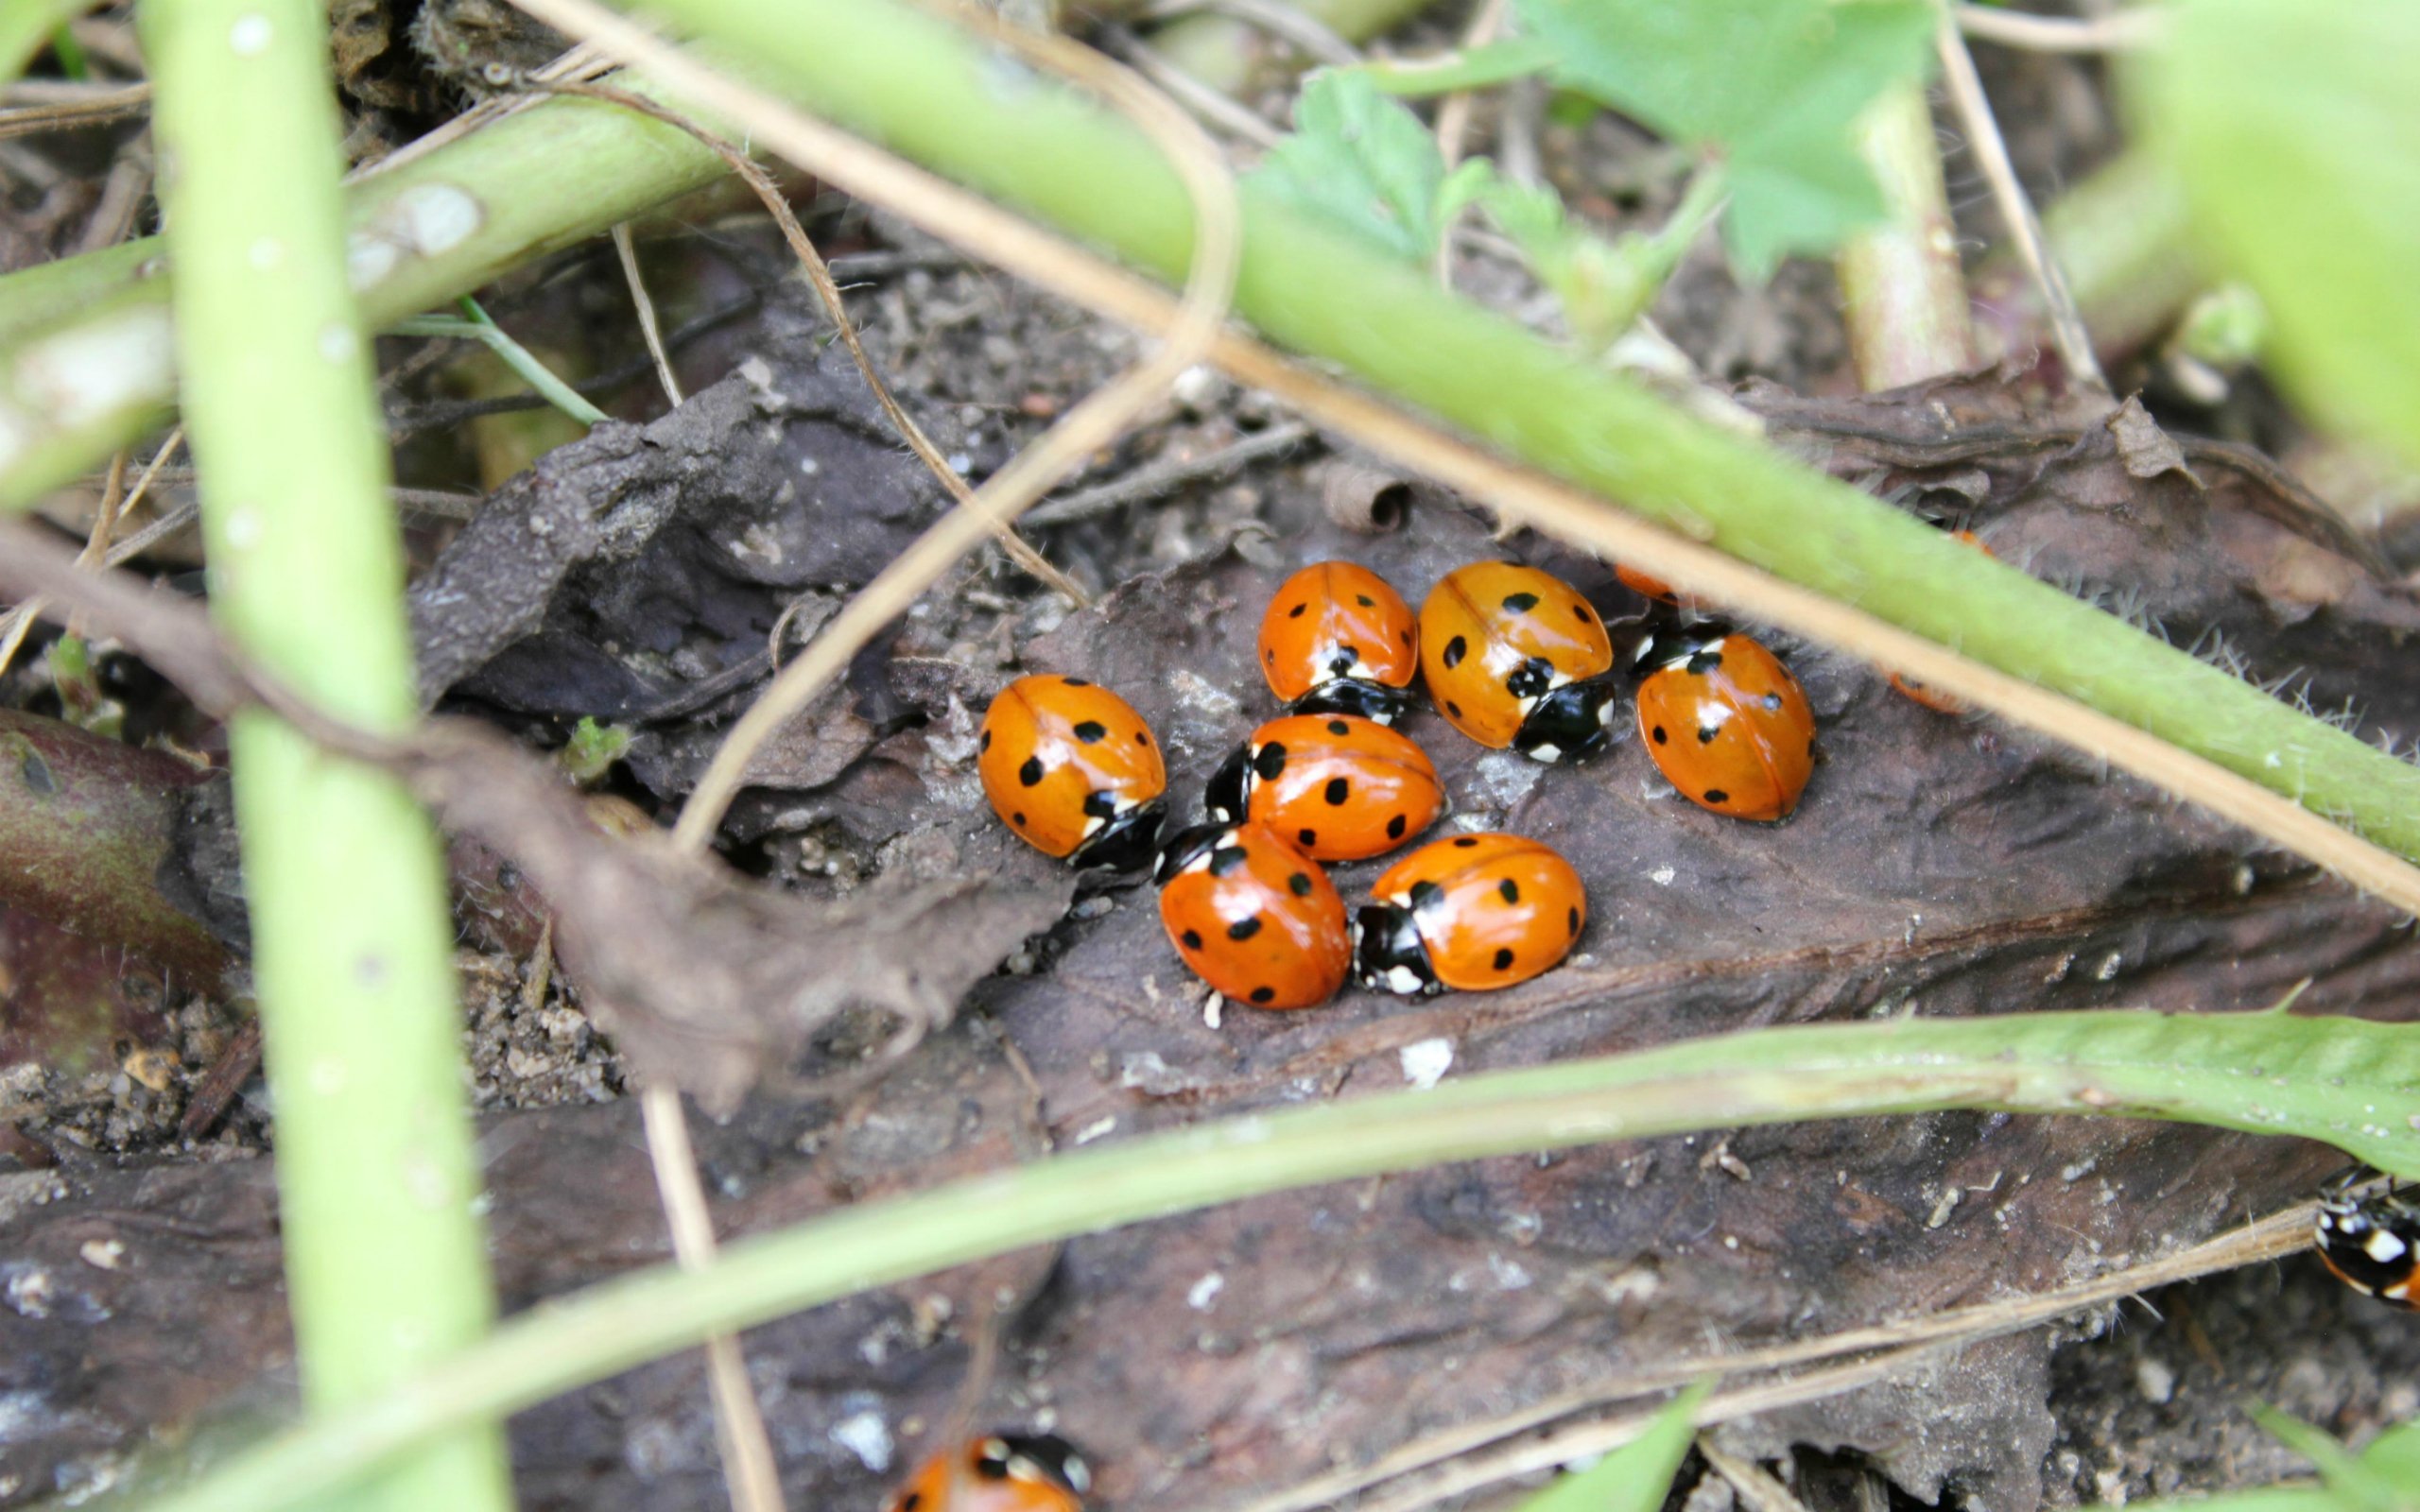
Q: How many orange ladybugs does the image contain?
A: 11